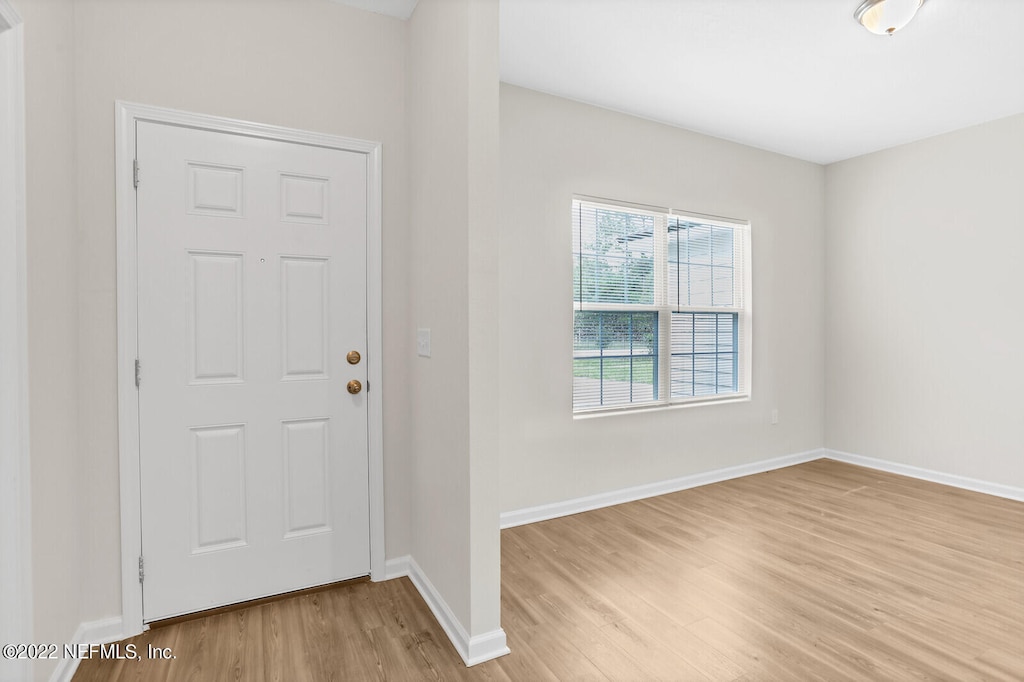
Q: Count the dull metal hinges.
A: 3